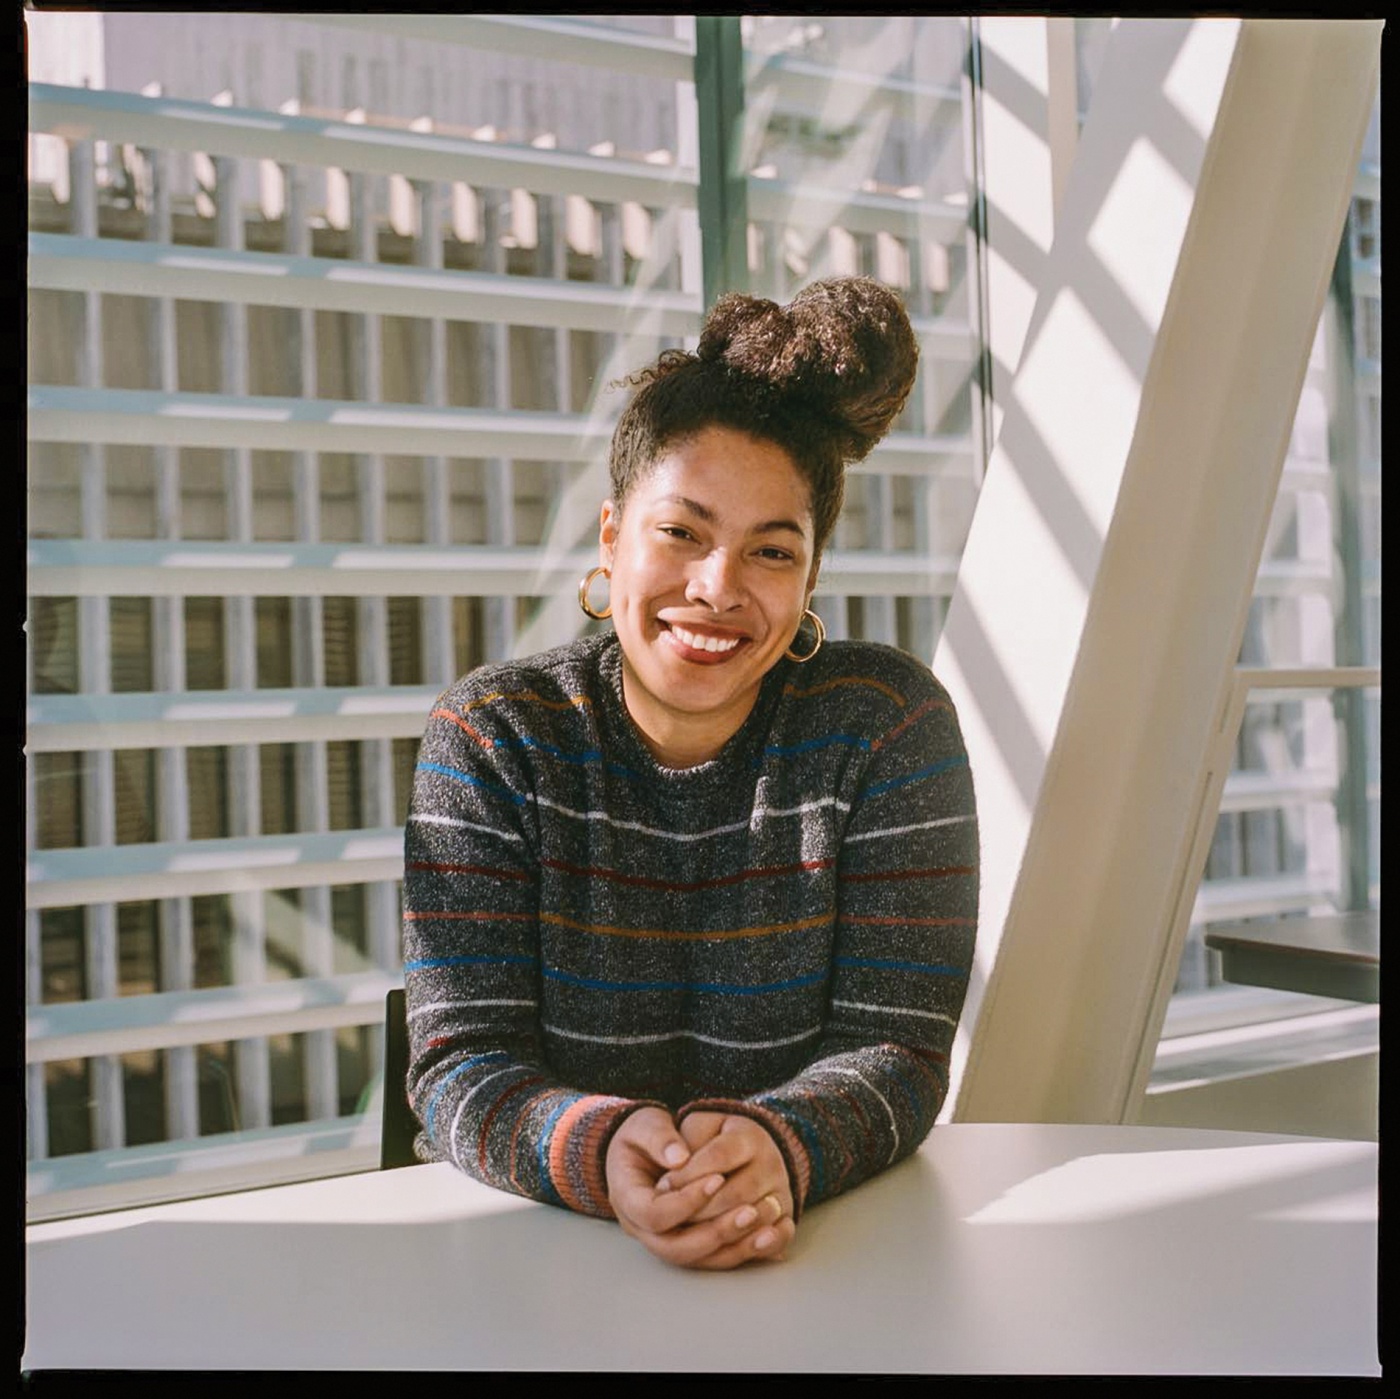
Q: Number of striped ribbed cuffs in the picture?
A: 2